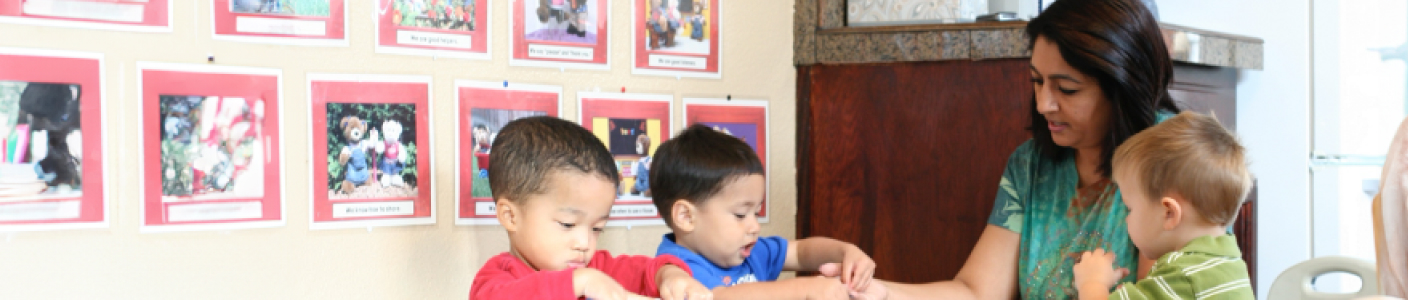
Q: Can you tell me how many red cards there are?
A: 11